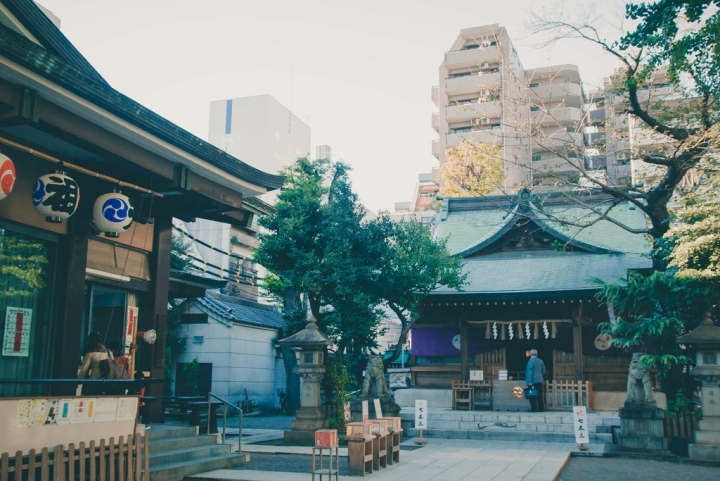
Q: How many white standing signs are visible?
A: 2